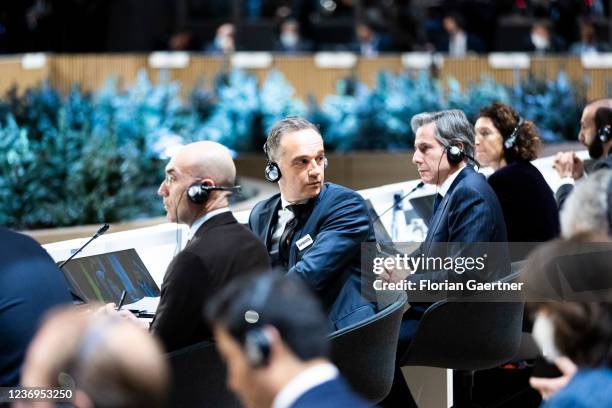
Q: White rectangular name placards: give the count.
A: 7